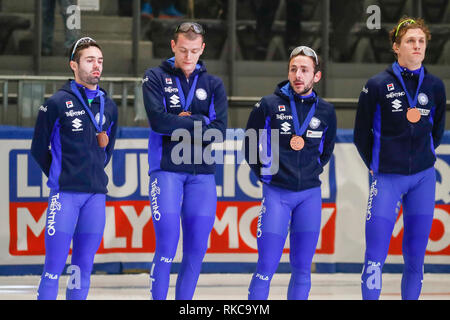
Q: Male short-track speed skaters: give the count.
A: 4